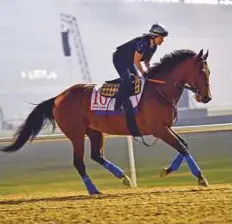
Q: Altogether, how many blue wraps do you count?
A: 4